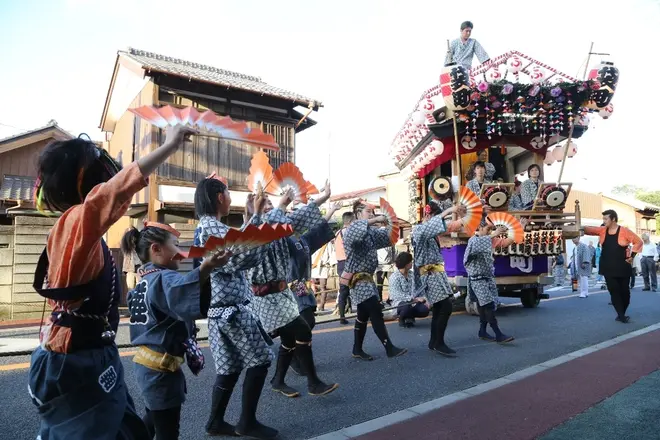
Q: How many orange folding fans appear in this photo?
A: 8